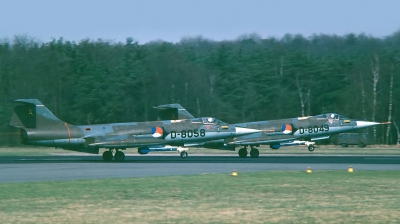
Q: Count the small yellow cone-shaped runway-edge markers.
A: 3